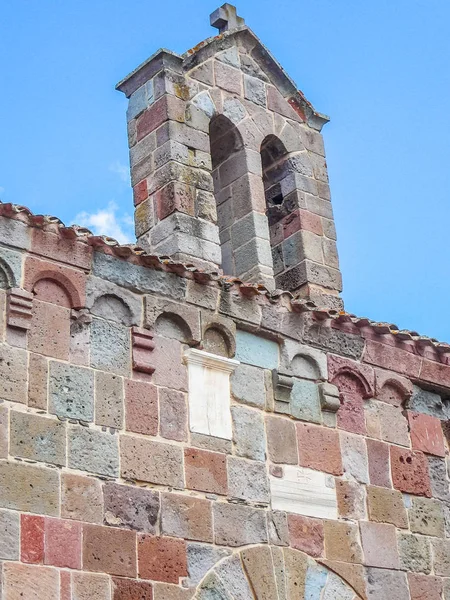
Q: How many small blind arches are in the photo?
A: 8